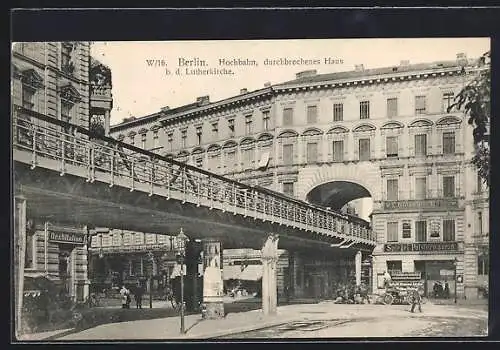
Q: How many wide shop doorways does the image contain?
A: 1